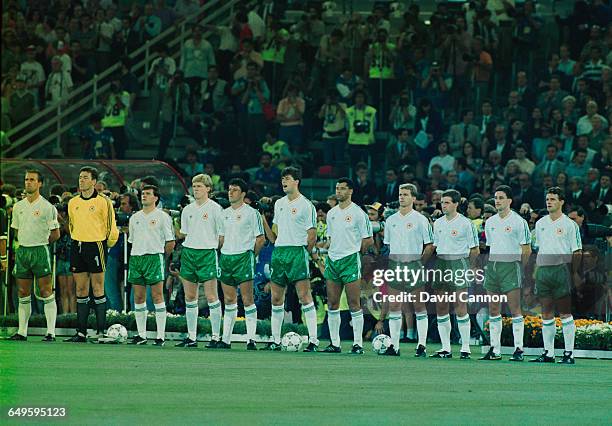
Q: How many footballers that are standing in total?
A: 11